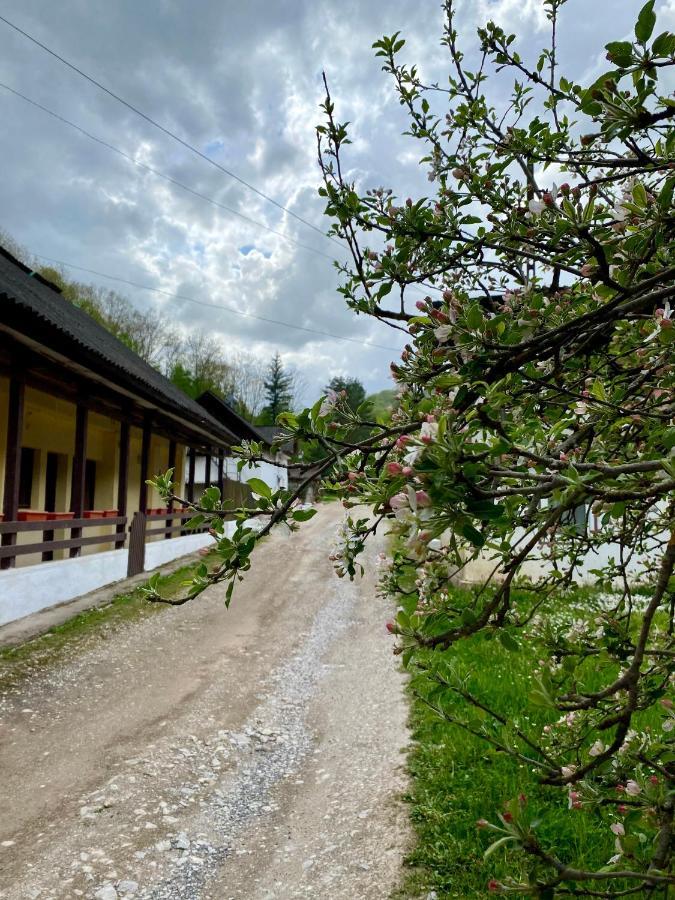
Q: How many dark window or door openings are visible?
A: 3